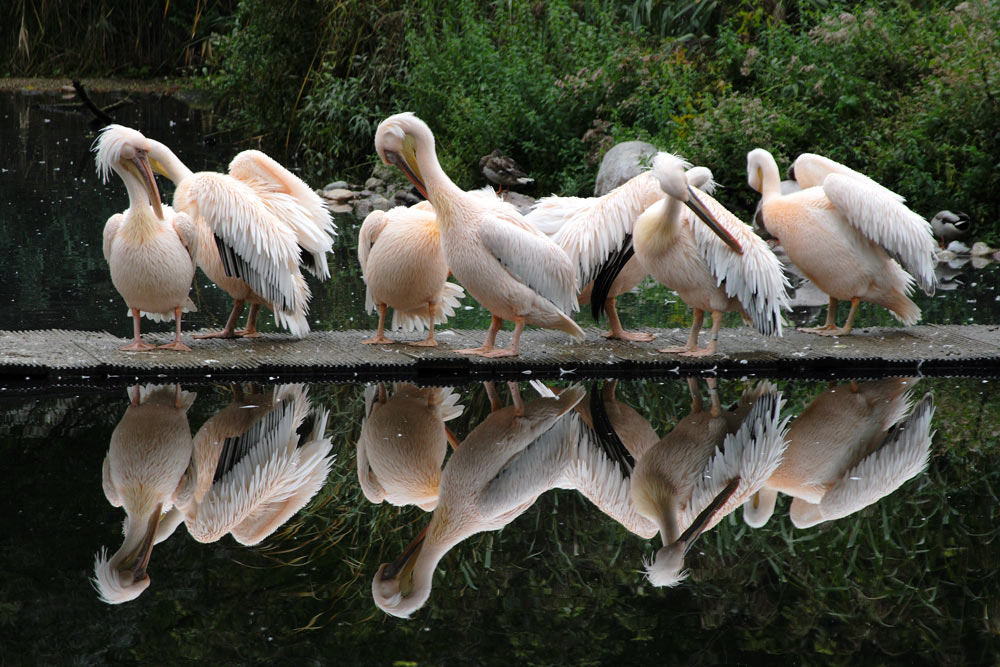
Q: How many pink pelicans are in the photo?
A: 7